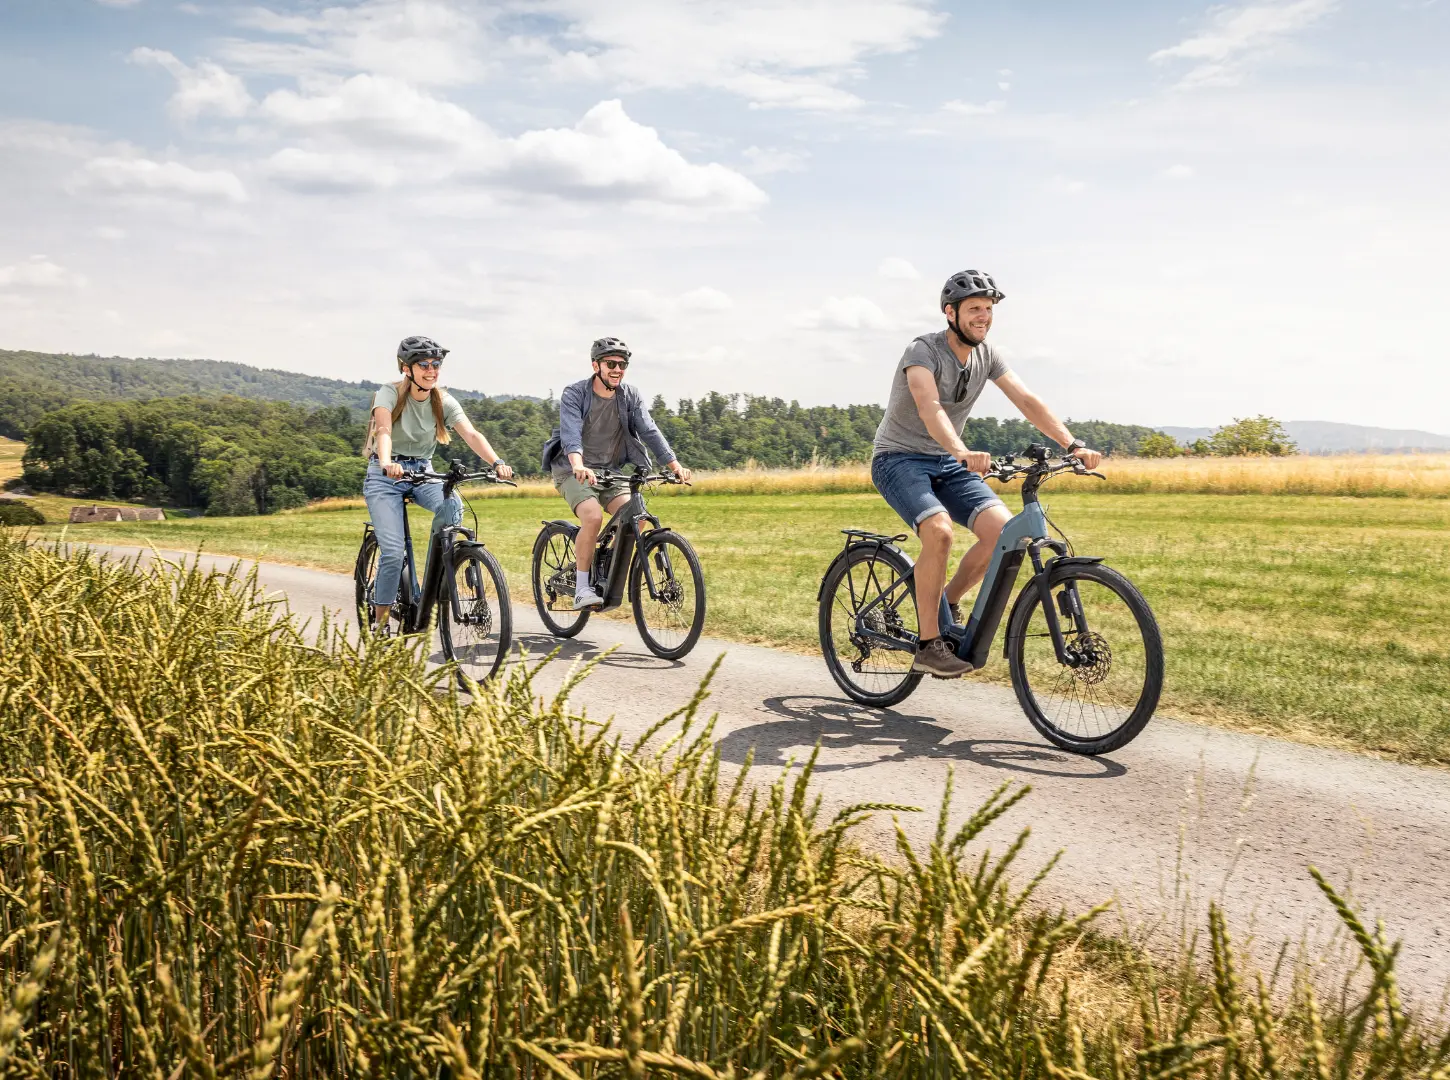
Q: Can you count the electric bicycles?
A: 3